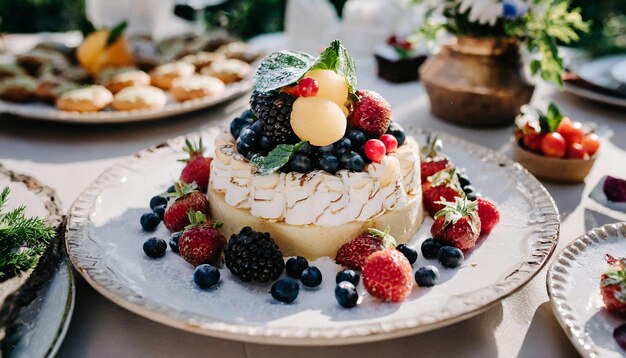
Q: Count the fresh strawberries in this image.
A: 11